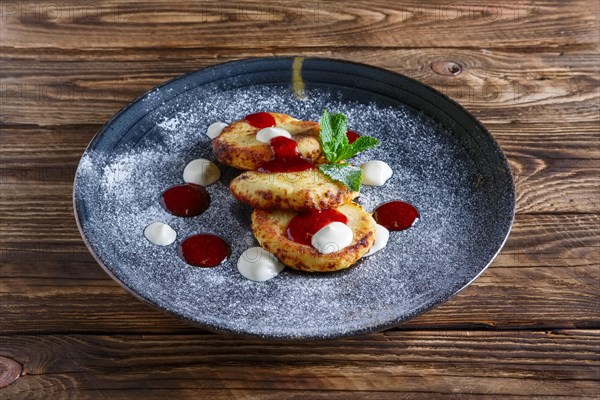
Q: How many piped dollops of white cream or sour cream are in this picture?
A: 8